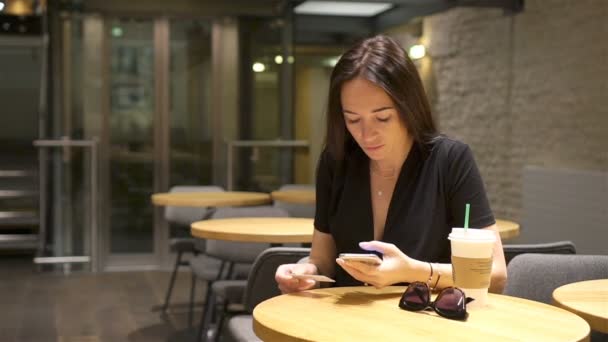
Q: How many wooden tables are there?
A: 6